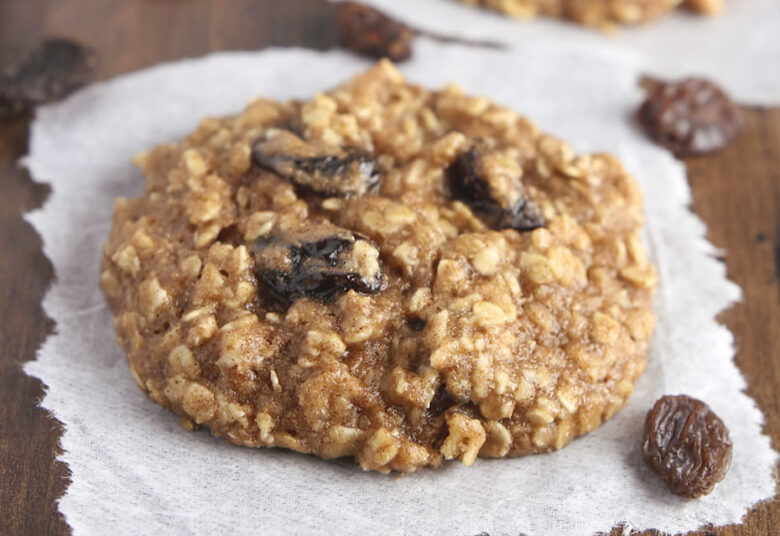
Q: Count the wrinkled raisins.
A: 7